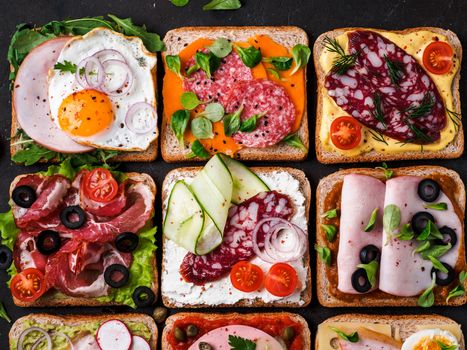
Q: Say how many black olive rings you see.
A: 13